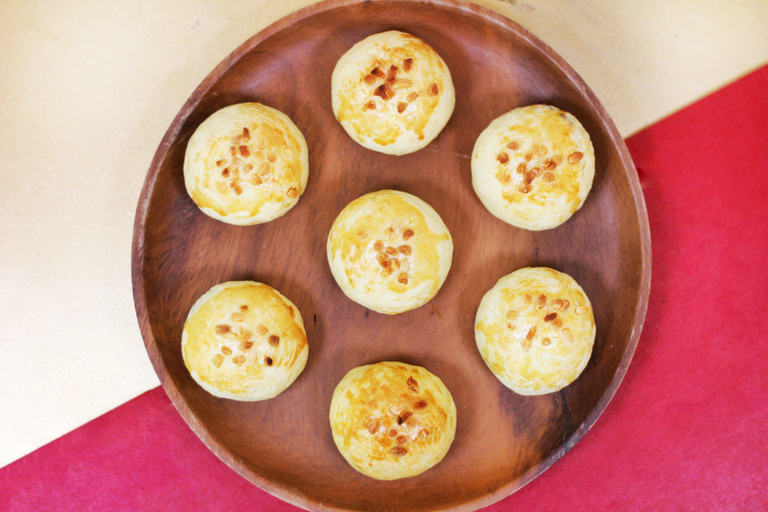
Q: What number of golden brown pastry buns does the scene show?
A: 7